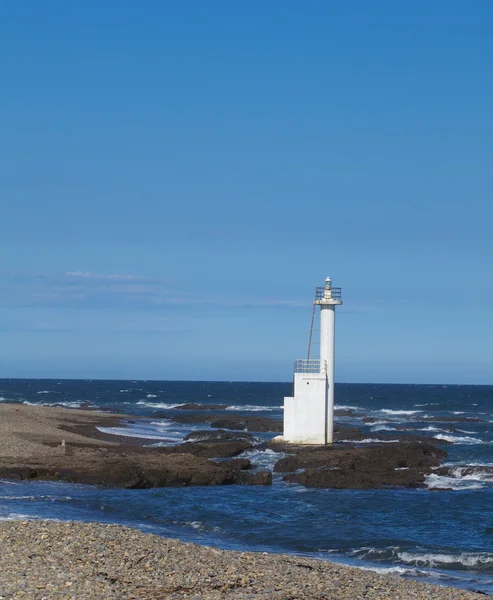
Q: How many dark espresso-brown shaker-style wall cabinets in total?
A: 0